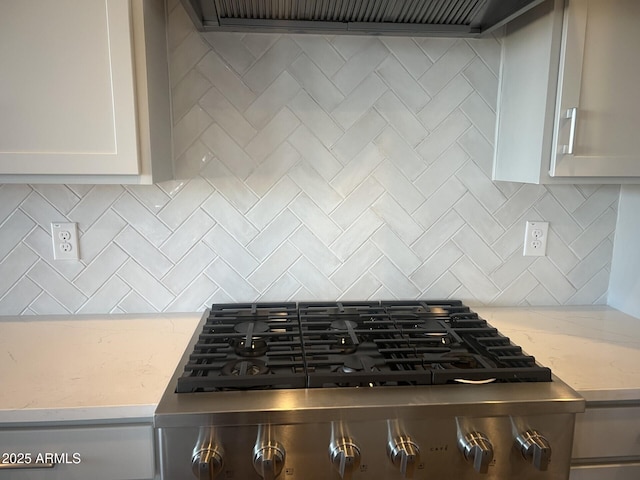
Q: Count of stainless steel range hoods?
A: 1